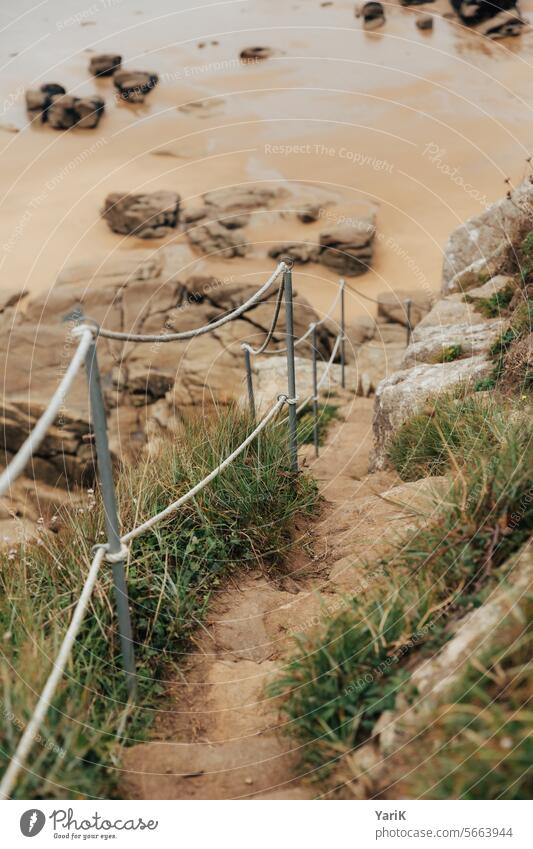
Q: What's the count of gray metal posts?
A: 6